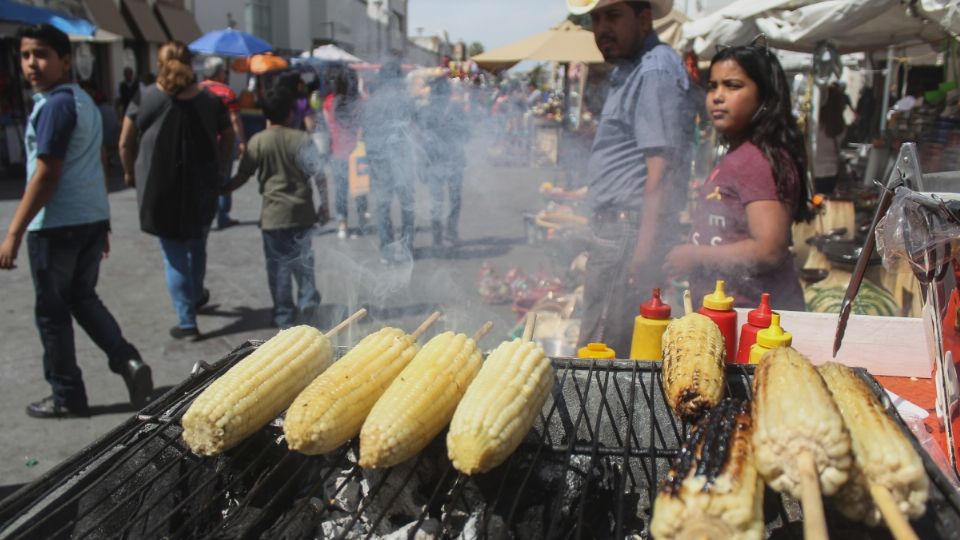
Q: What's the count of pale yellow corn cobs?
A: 4